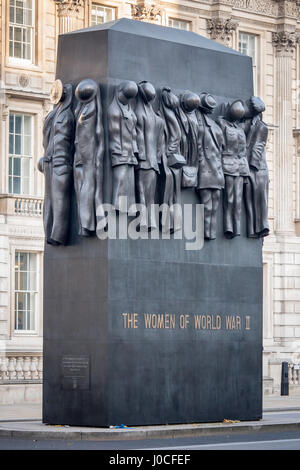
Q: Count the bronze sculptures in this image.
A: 9